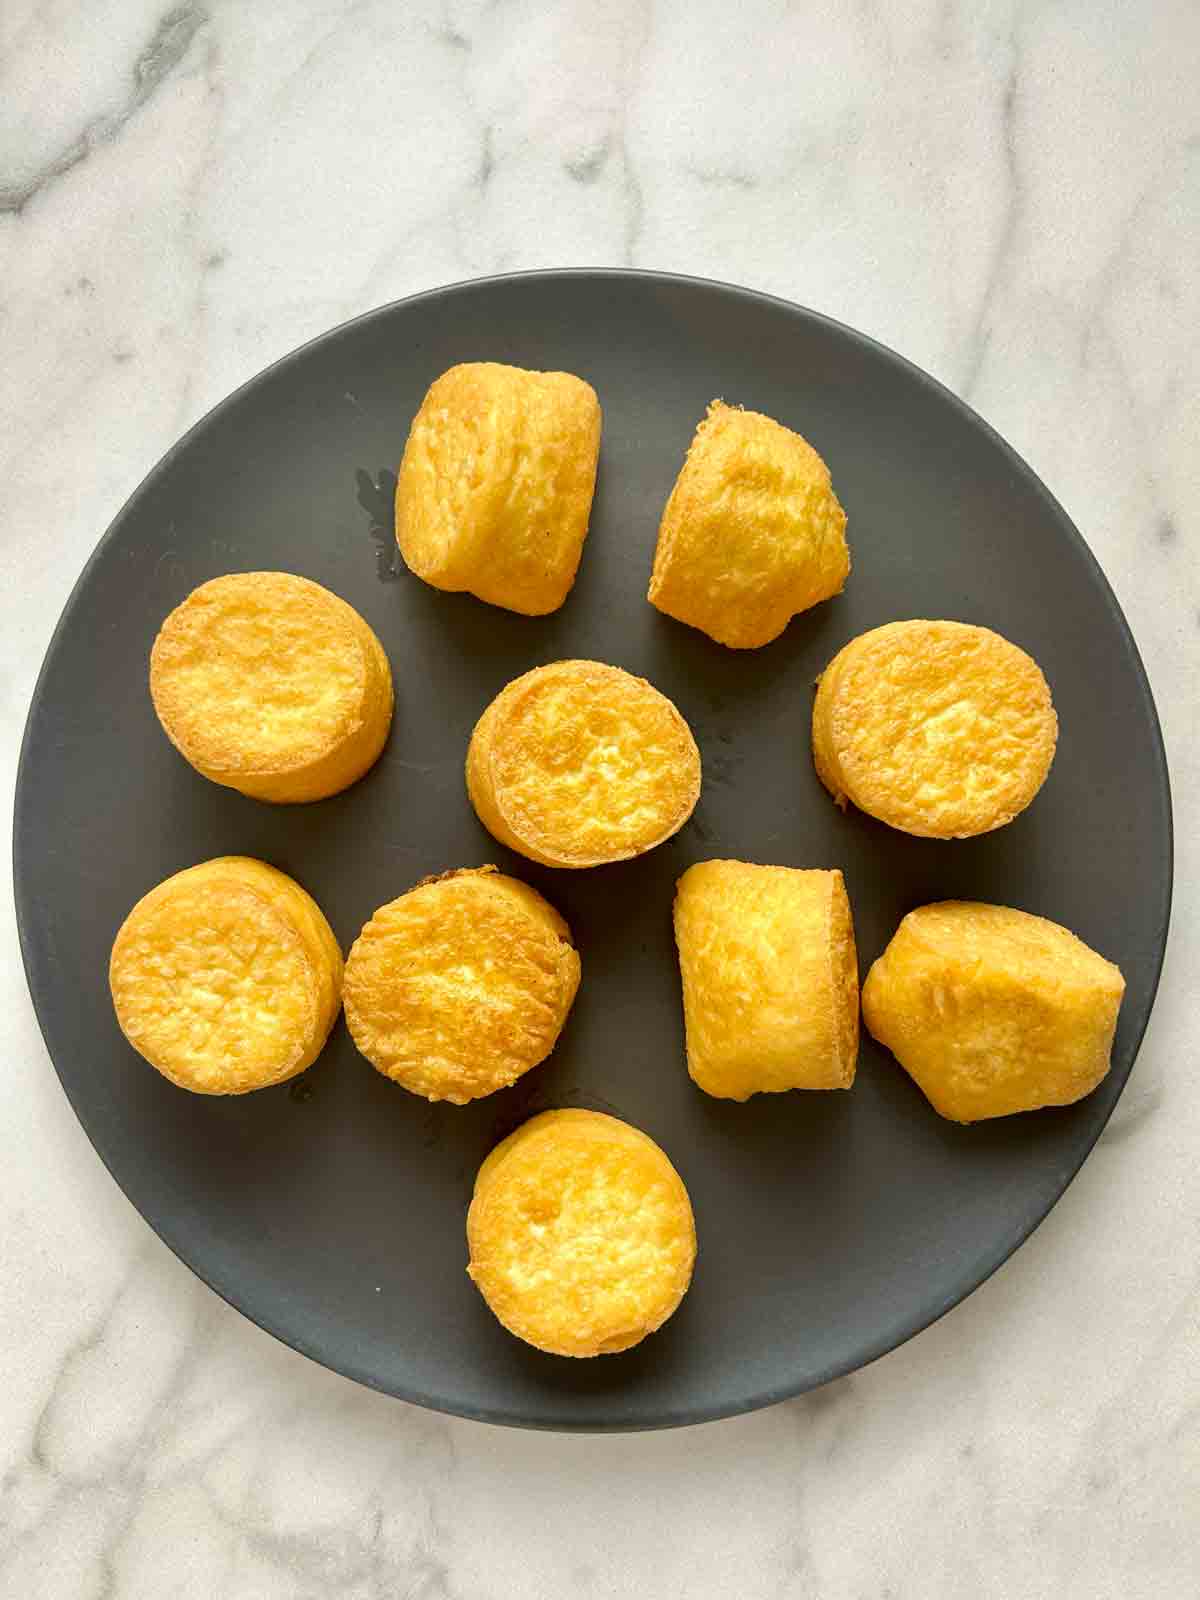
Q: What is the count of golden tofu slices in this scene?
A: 10